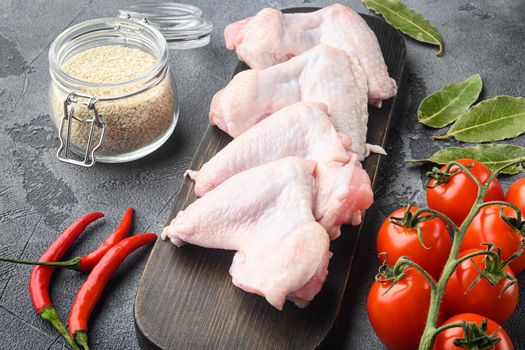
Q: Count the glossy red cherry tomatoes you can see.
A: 7